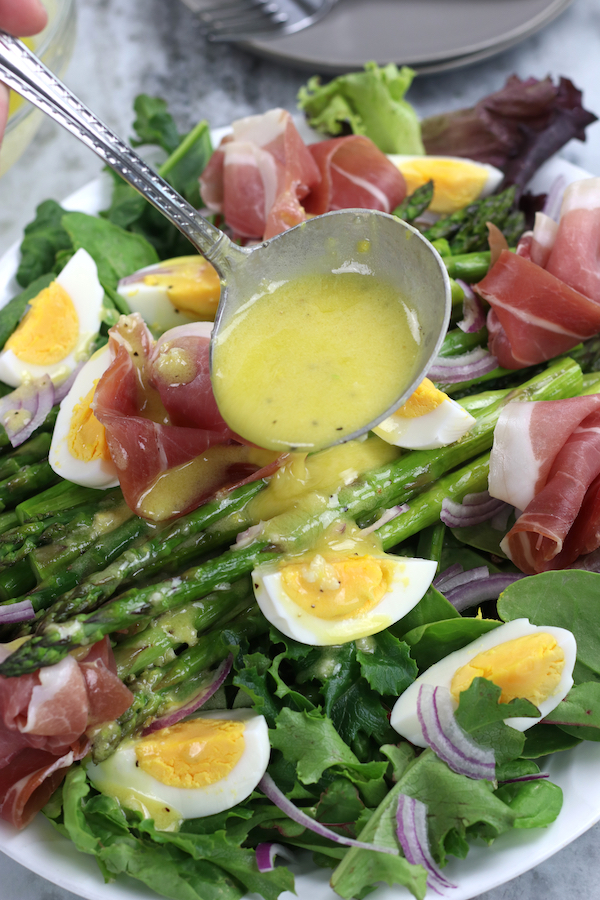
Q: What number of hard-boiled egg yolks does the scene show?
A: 8